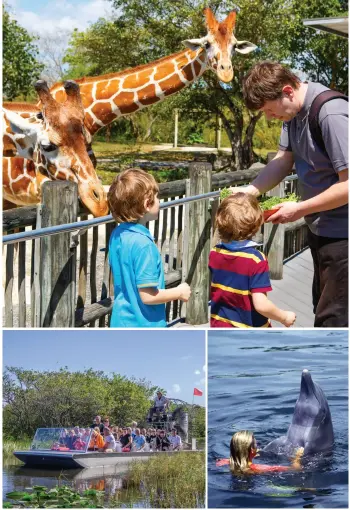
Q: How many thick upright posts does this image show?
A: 3